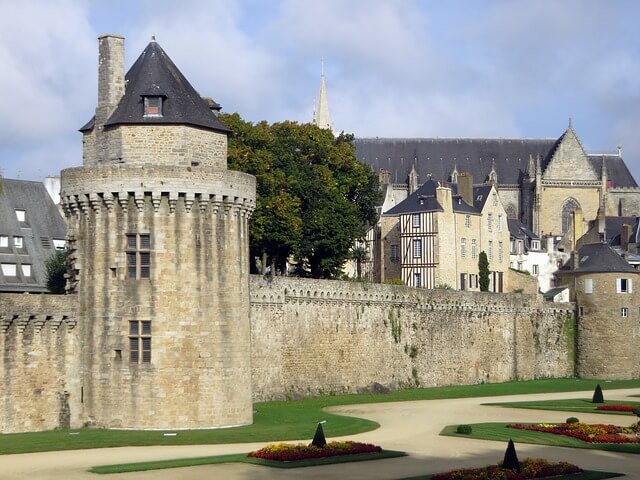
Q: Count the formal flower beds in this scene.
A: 4